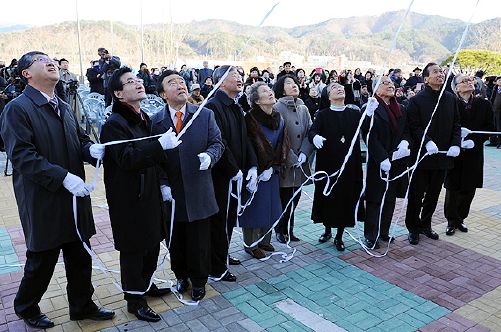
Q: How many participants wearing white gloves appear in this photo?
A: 10